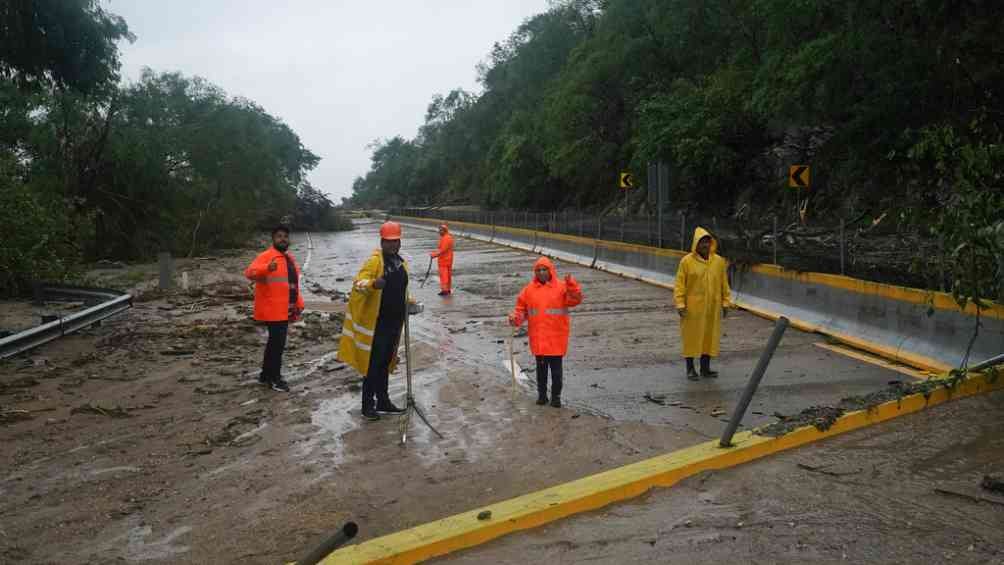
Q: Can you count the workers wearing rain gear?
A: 5